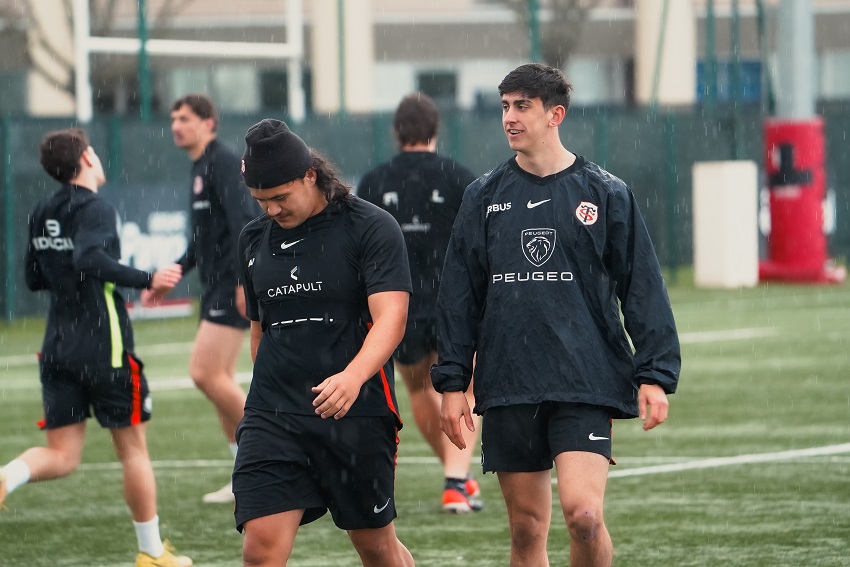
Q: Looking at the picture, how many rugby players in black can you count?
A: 5